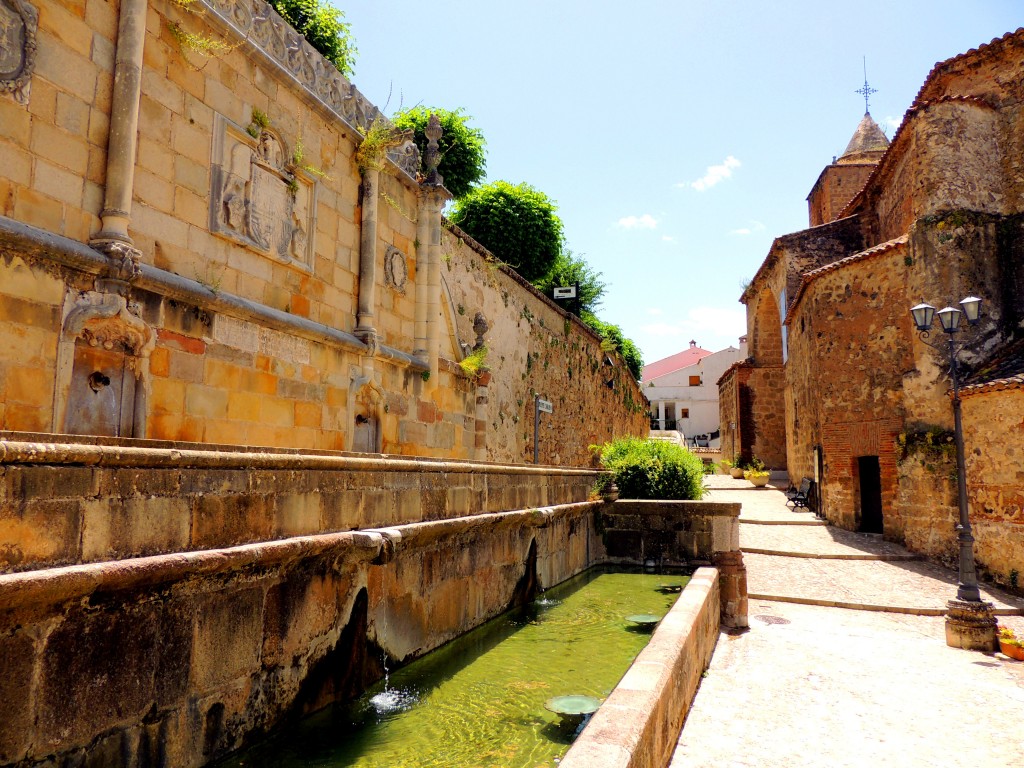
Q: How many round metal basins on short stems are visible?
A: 3